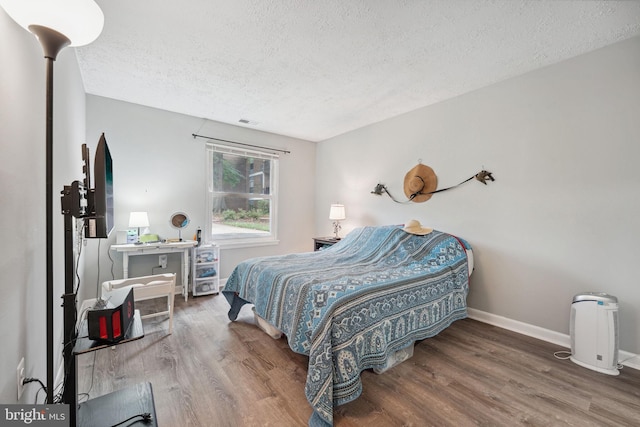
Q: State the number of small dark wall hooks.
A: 2